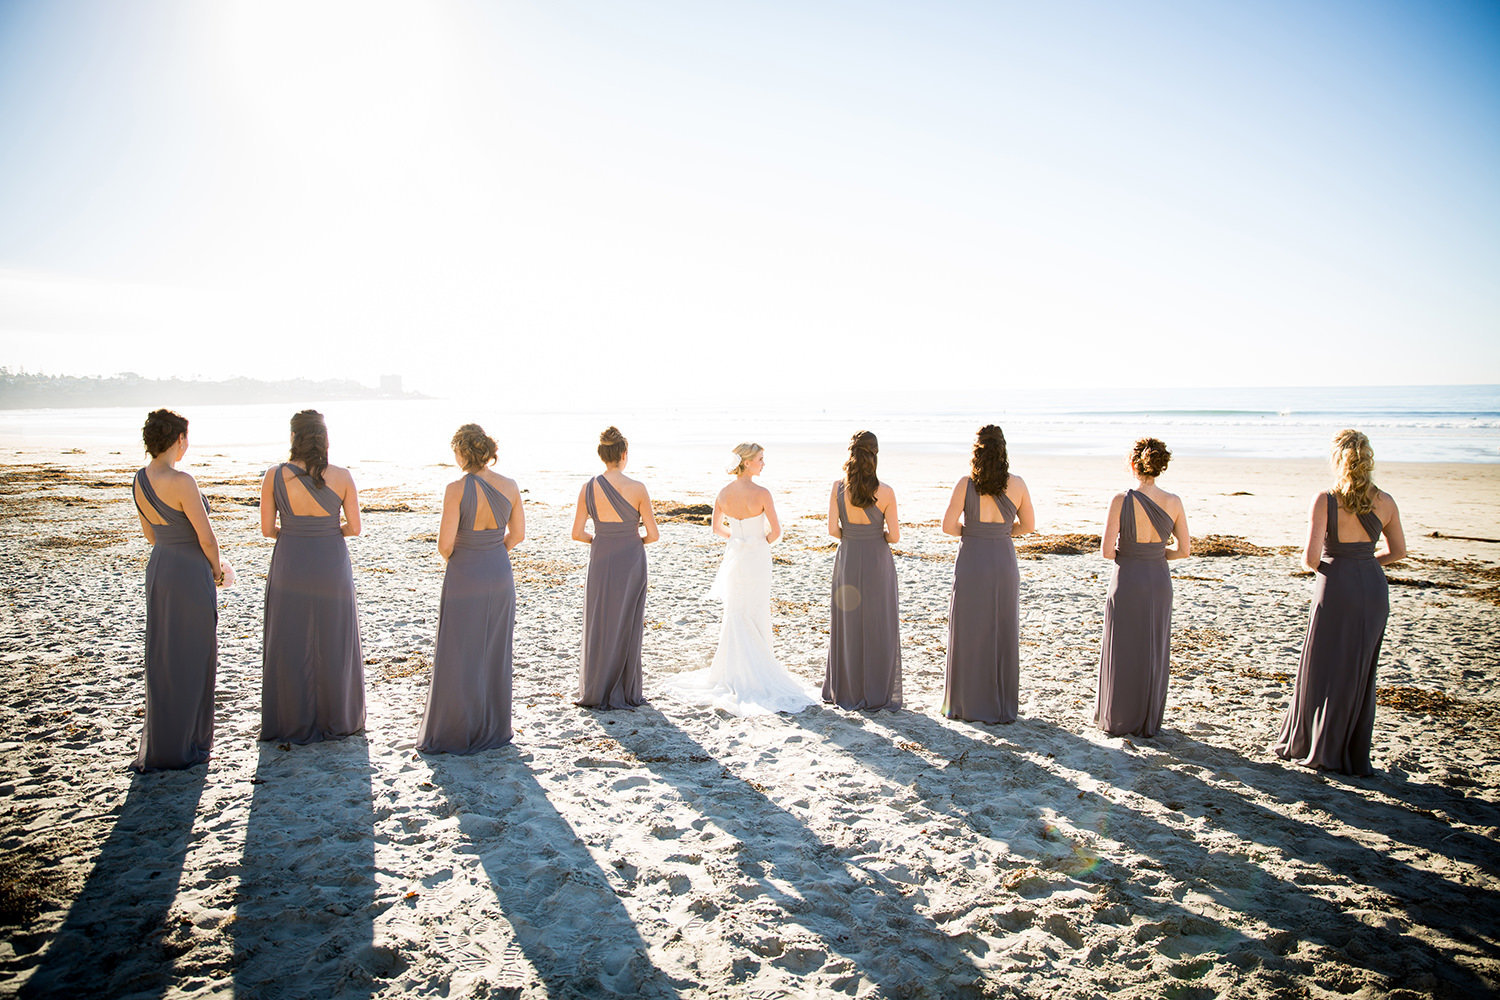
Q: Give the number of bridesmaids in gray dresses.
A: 8